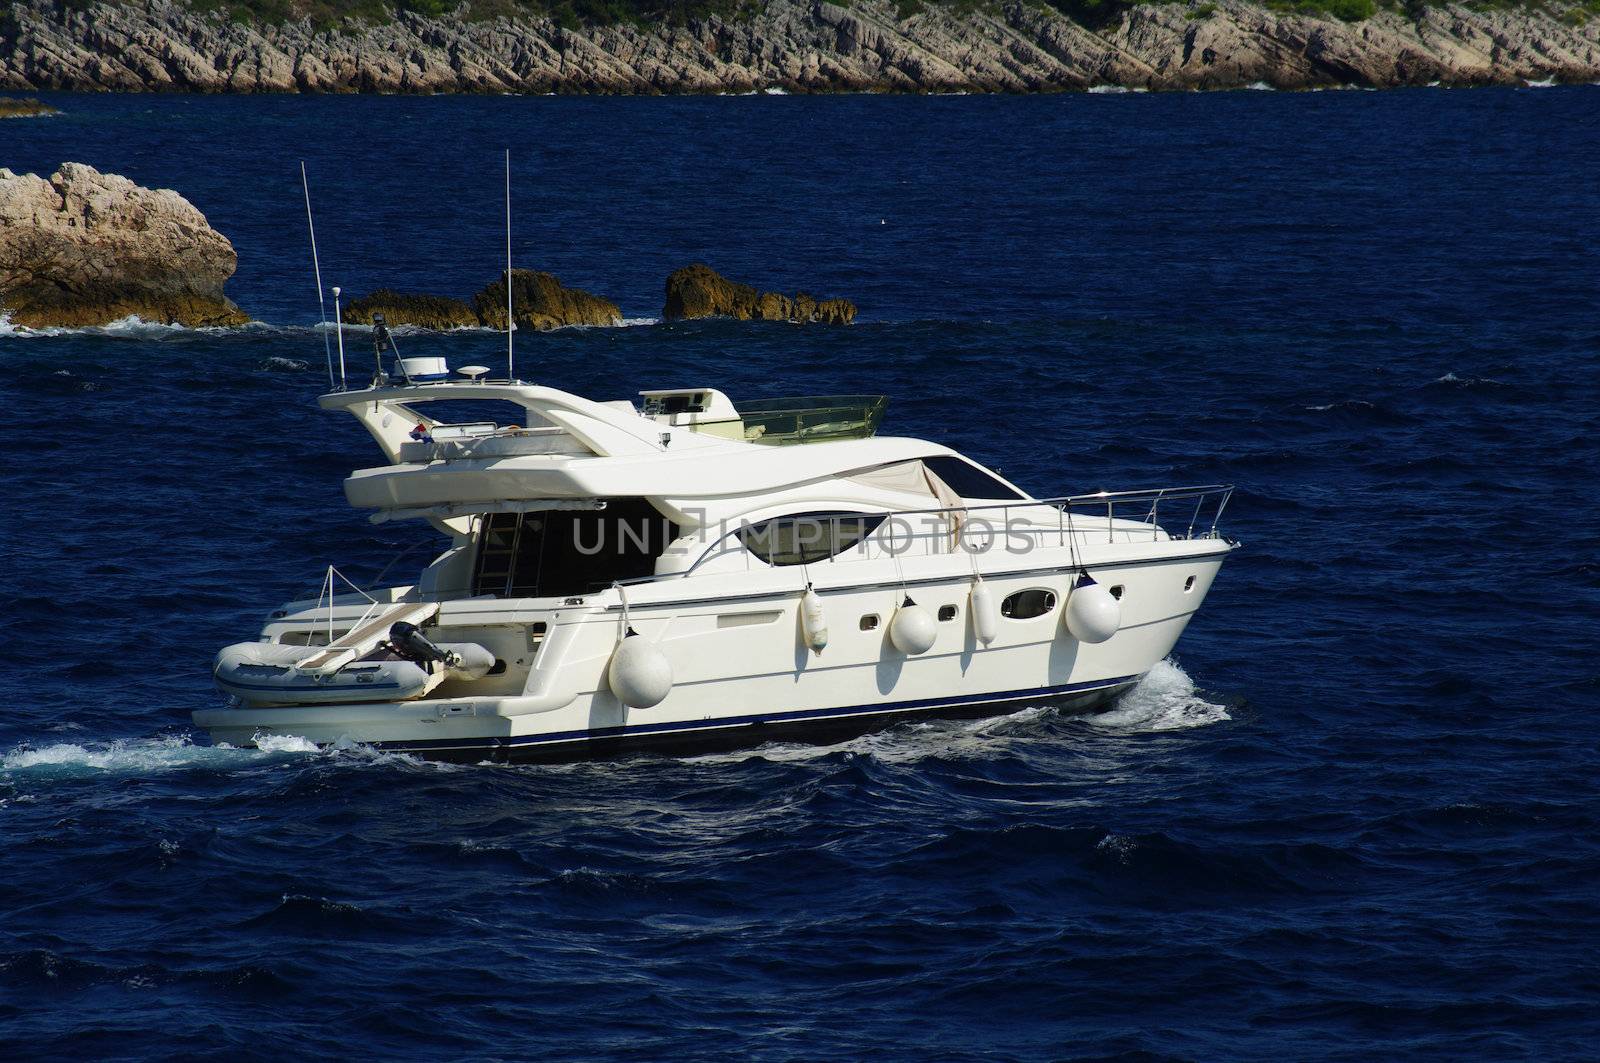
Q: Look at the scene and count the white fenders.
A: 5